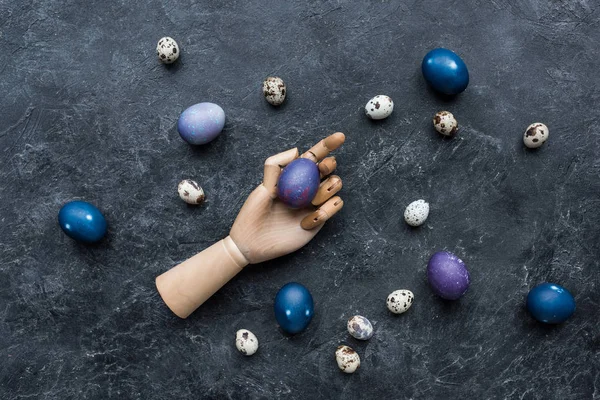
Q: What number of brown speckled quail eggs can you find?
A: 11